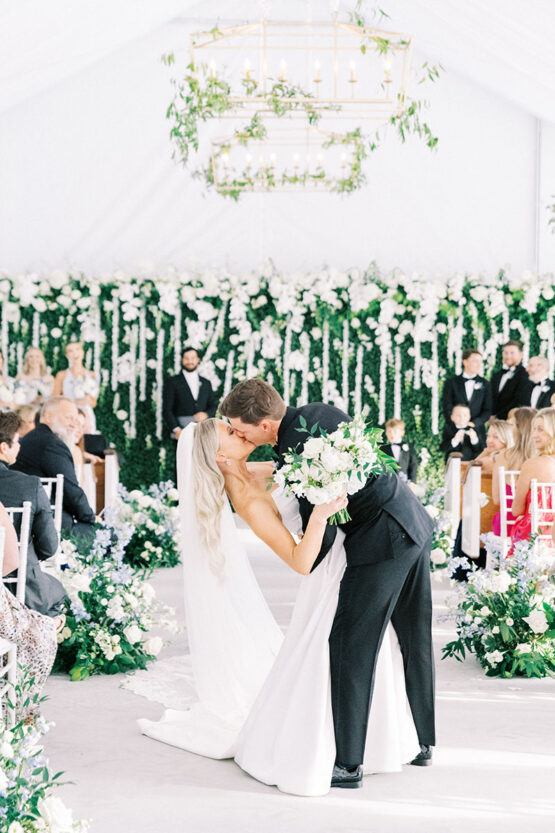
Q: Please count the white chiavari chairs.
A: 5